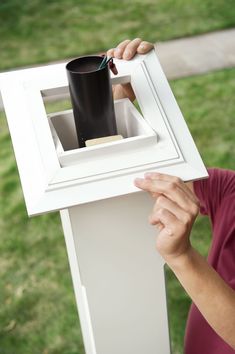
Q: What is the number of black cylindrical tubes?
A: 1